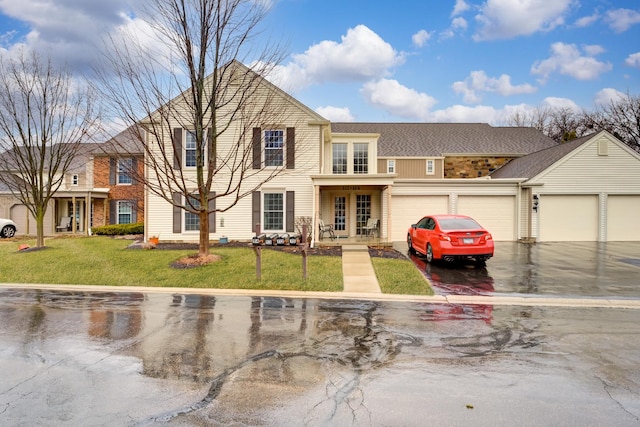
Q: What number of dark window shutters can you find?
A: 12